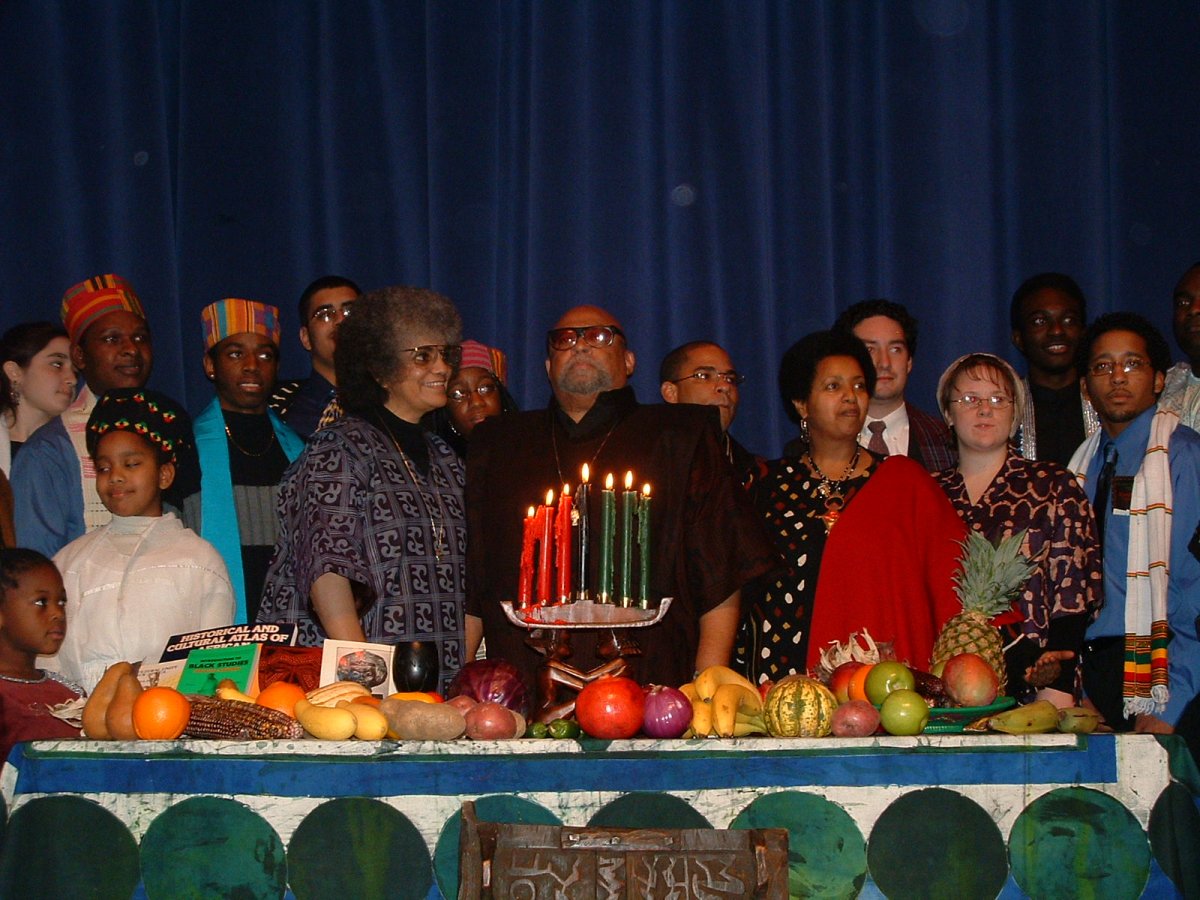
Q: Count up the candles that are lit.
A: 7